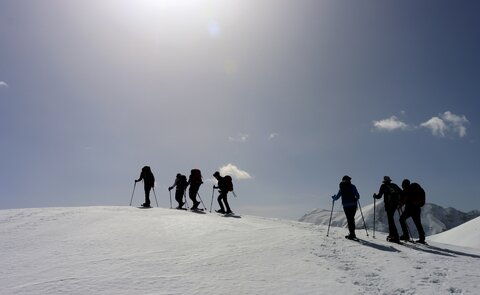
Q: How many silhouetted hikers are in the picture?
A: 7